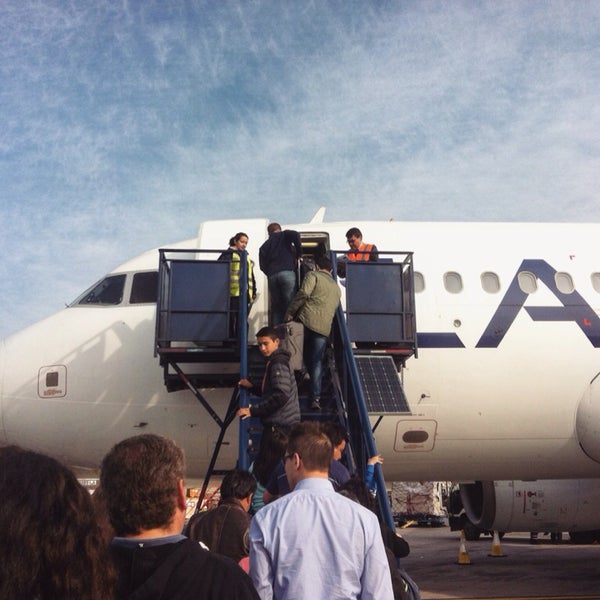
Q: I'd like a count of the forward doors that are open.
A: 1